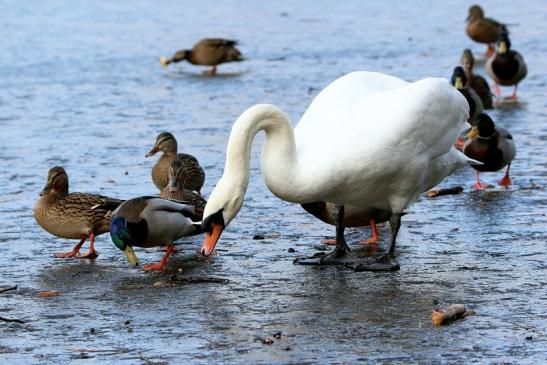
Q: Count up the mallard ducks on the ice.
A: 11